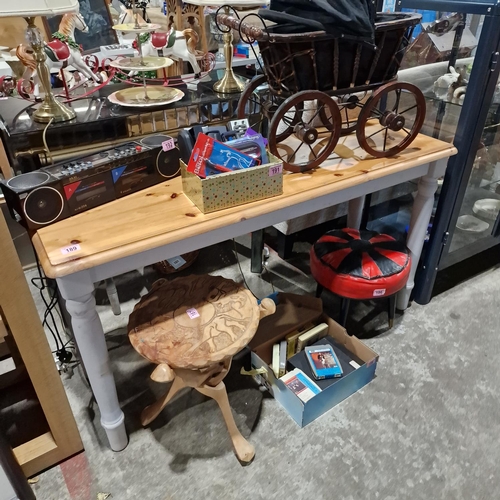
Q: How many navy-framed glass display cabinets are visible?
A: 1